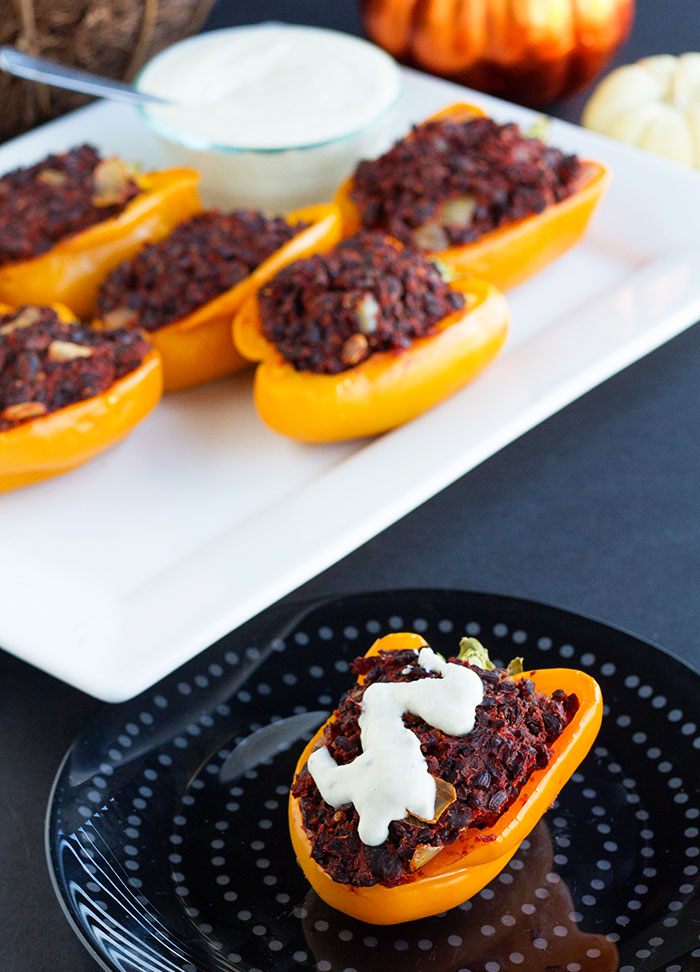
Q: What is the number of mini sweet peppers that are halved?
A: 6